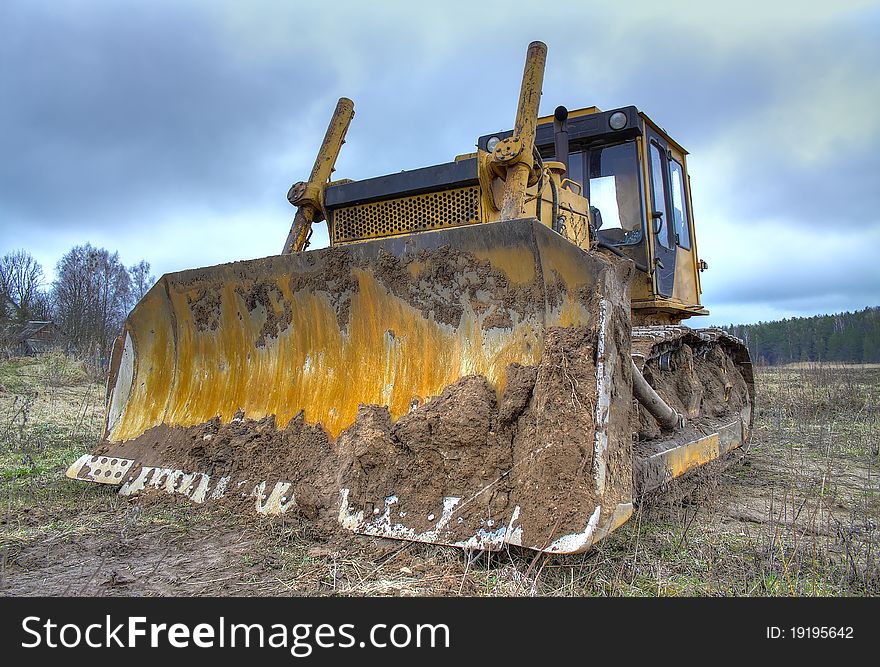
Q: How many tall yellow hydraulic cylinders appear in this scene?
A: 2